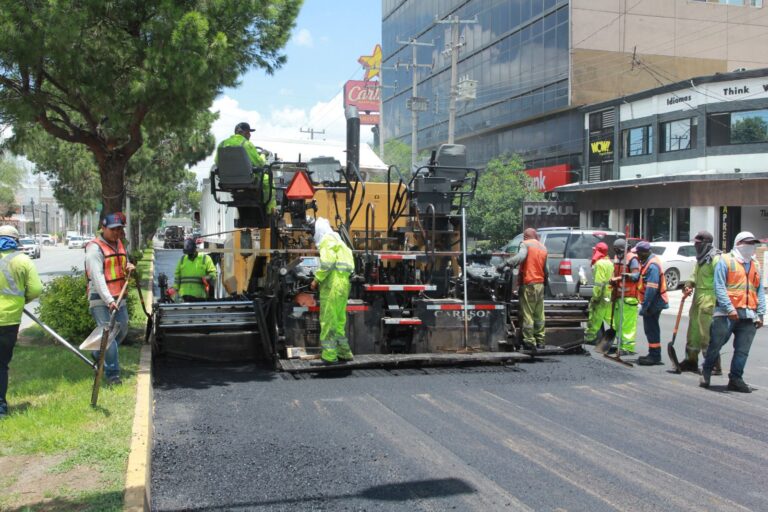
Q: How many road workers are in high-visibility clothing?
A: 11